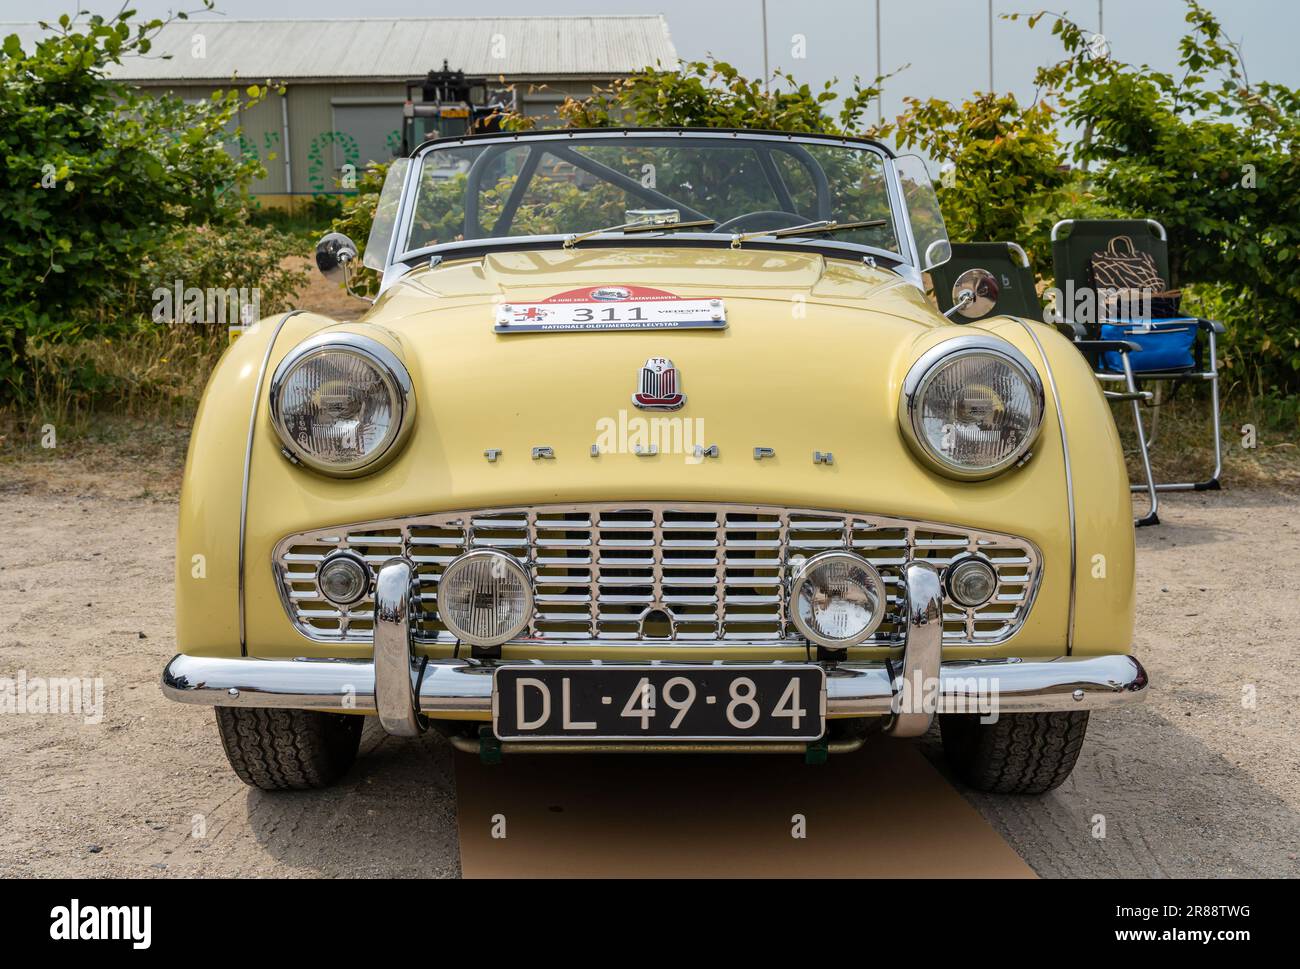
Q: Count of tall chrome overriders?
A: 2